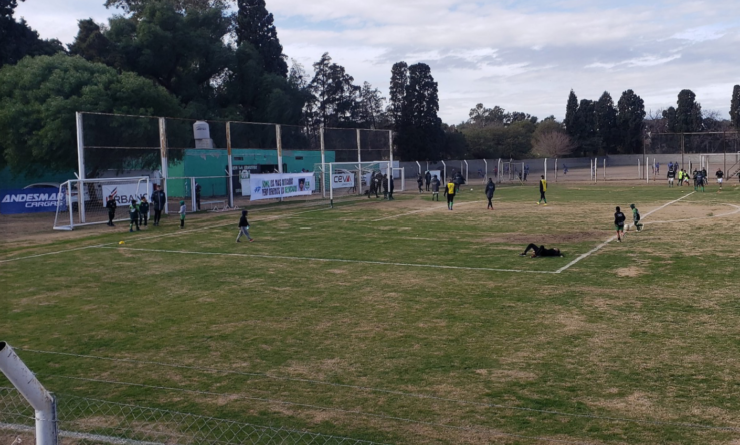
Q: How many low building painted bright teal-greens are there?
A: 1